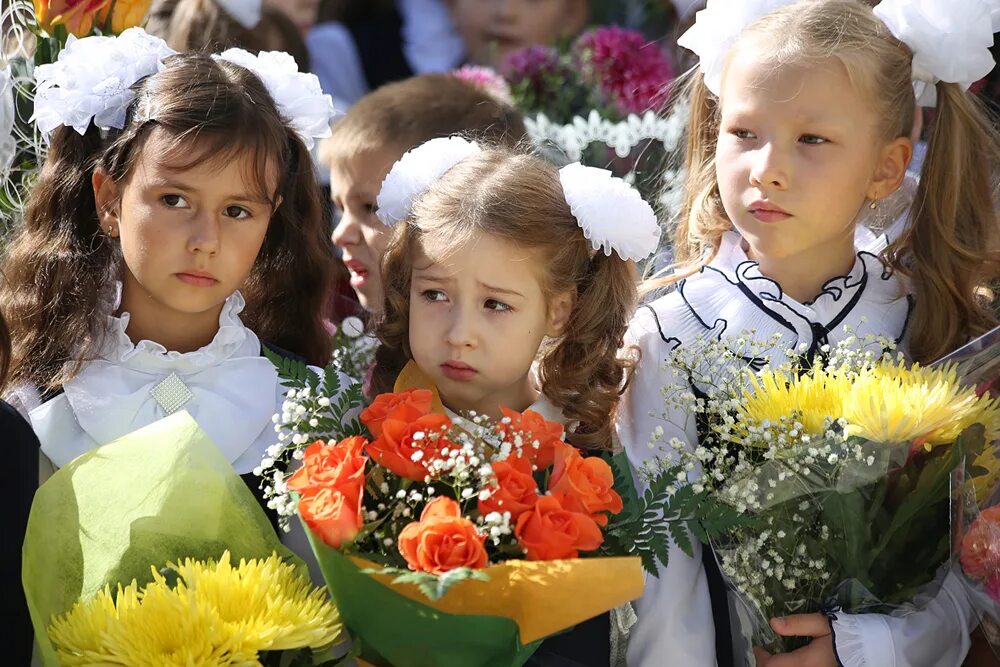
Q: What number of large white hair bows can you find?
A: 6